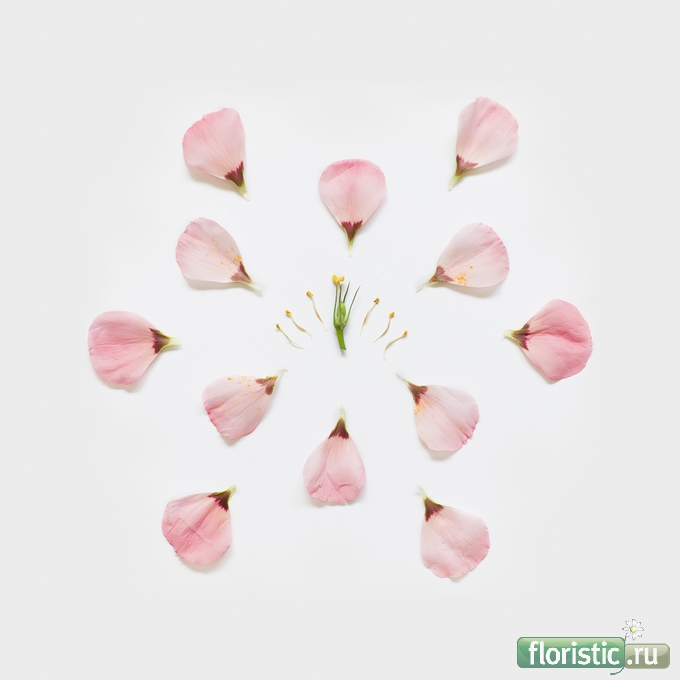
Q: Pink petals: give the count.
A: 12